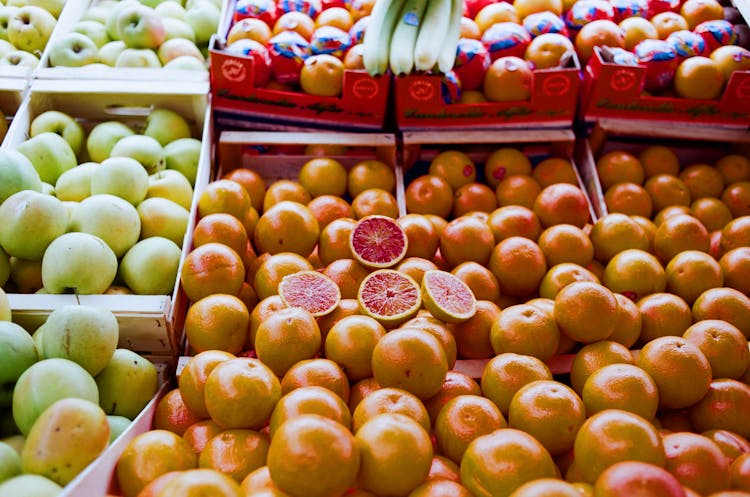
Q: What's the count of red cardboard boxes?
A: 3